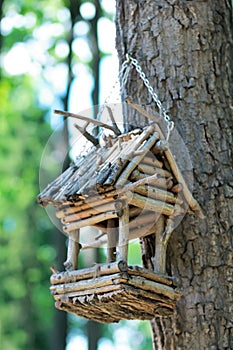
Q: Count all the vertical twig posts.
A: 4